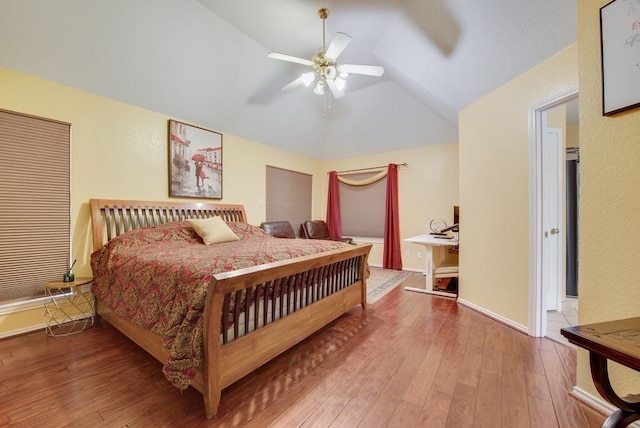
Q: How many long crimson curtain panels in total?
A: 2